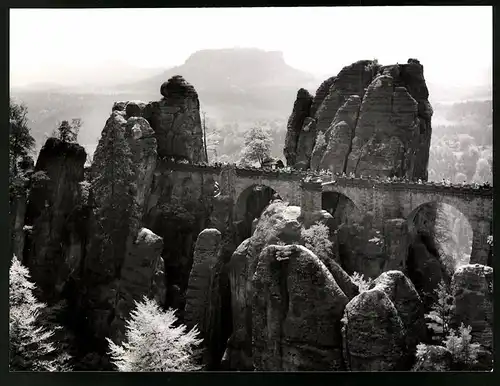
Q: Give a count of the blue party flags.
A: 0